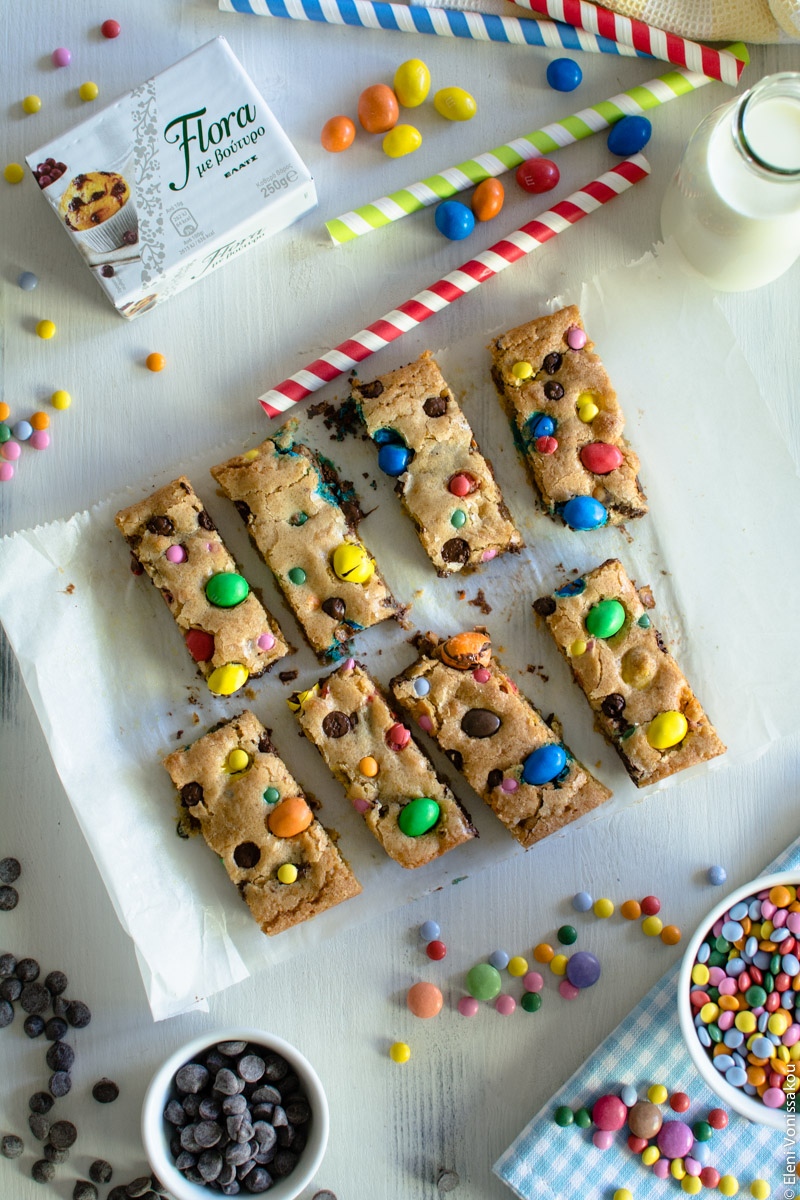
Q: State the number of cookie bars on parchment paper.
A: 8